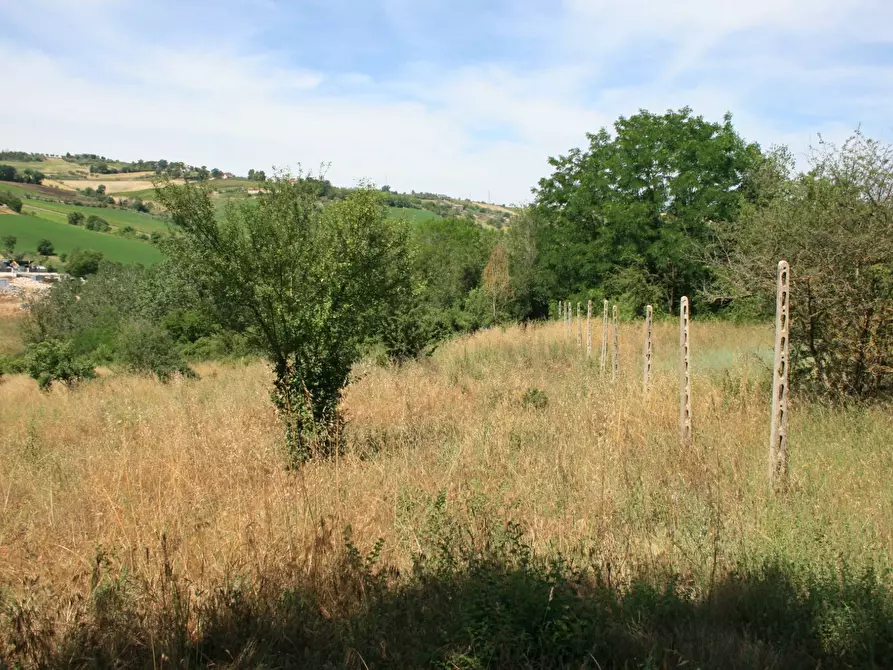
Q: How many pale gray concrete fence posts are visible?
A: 10